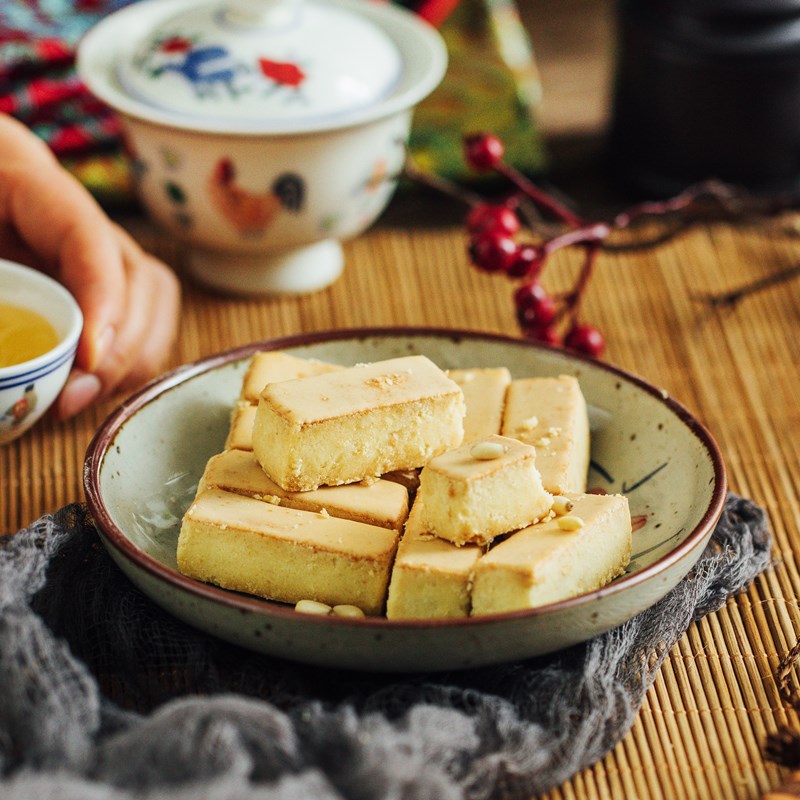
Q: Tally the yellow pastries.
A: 10